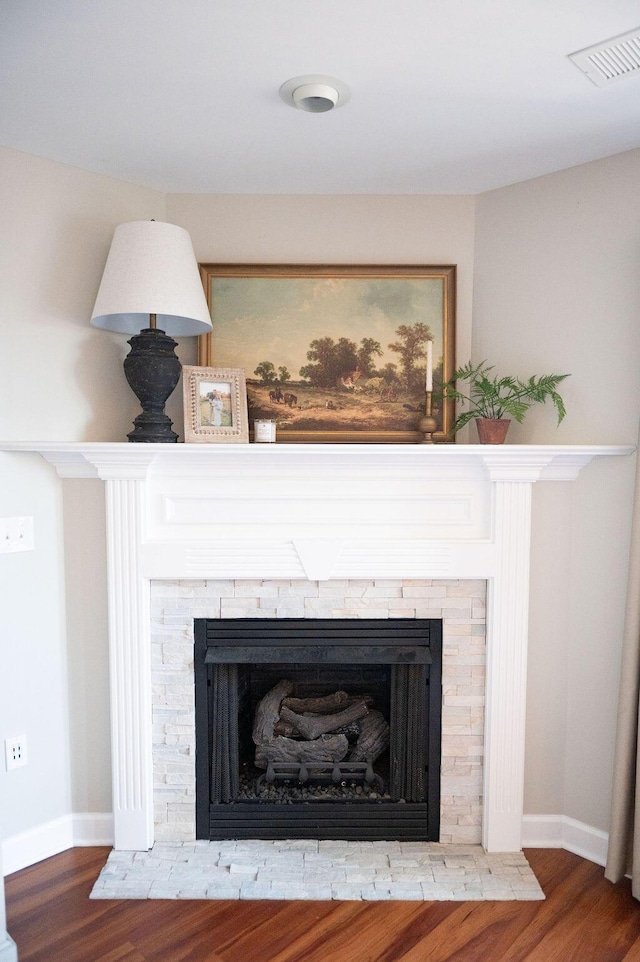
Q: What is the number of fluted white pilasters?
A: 2